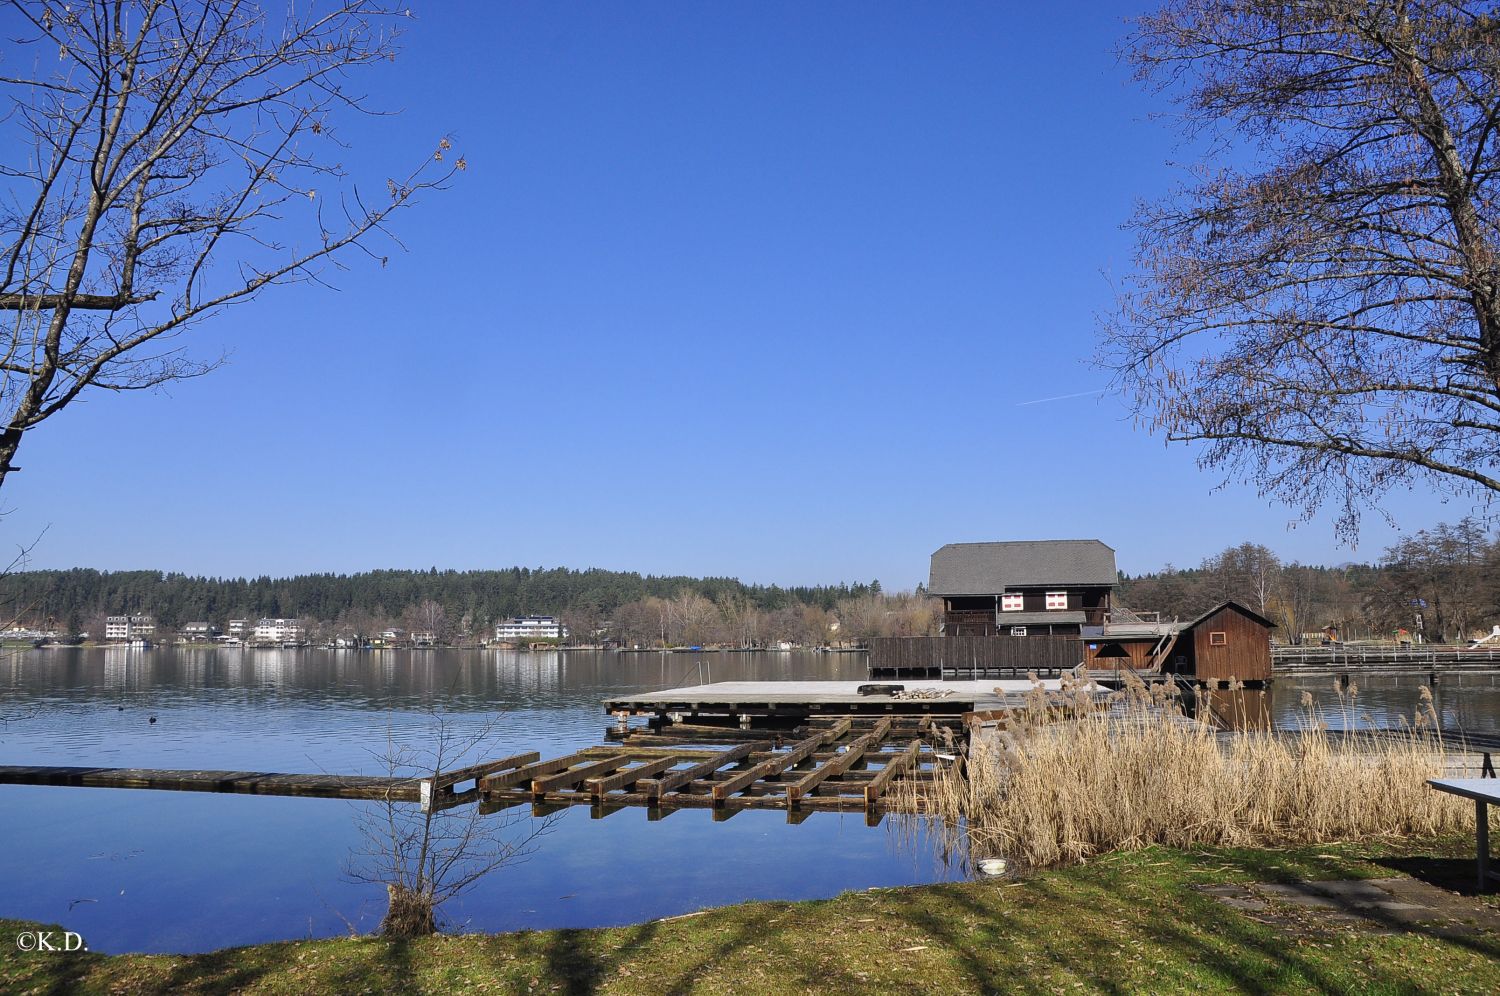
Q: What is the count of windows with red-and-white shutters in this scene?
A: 2